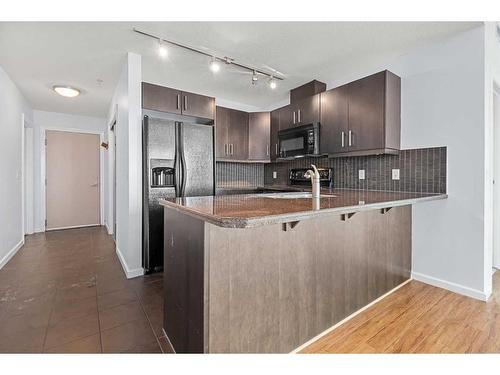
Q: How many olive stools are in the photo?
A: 0